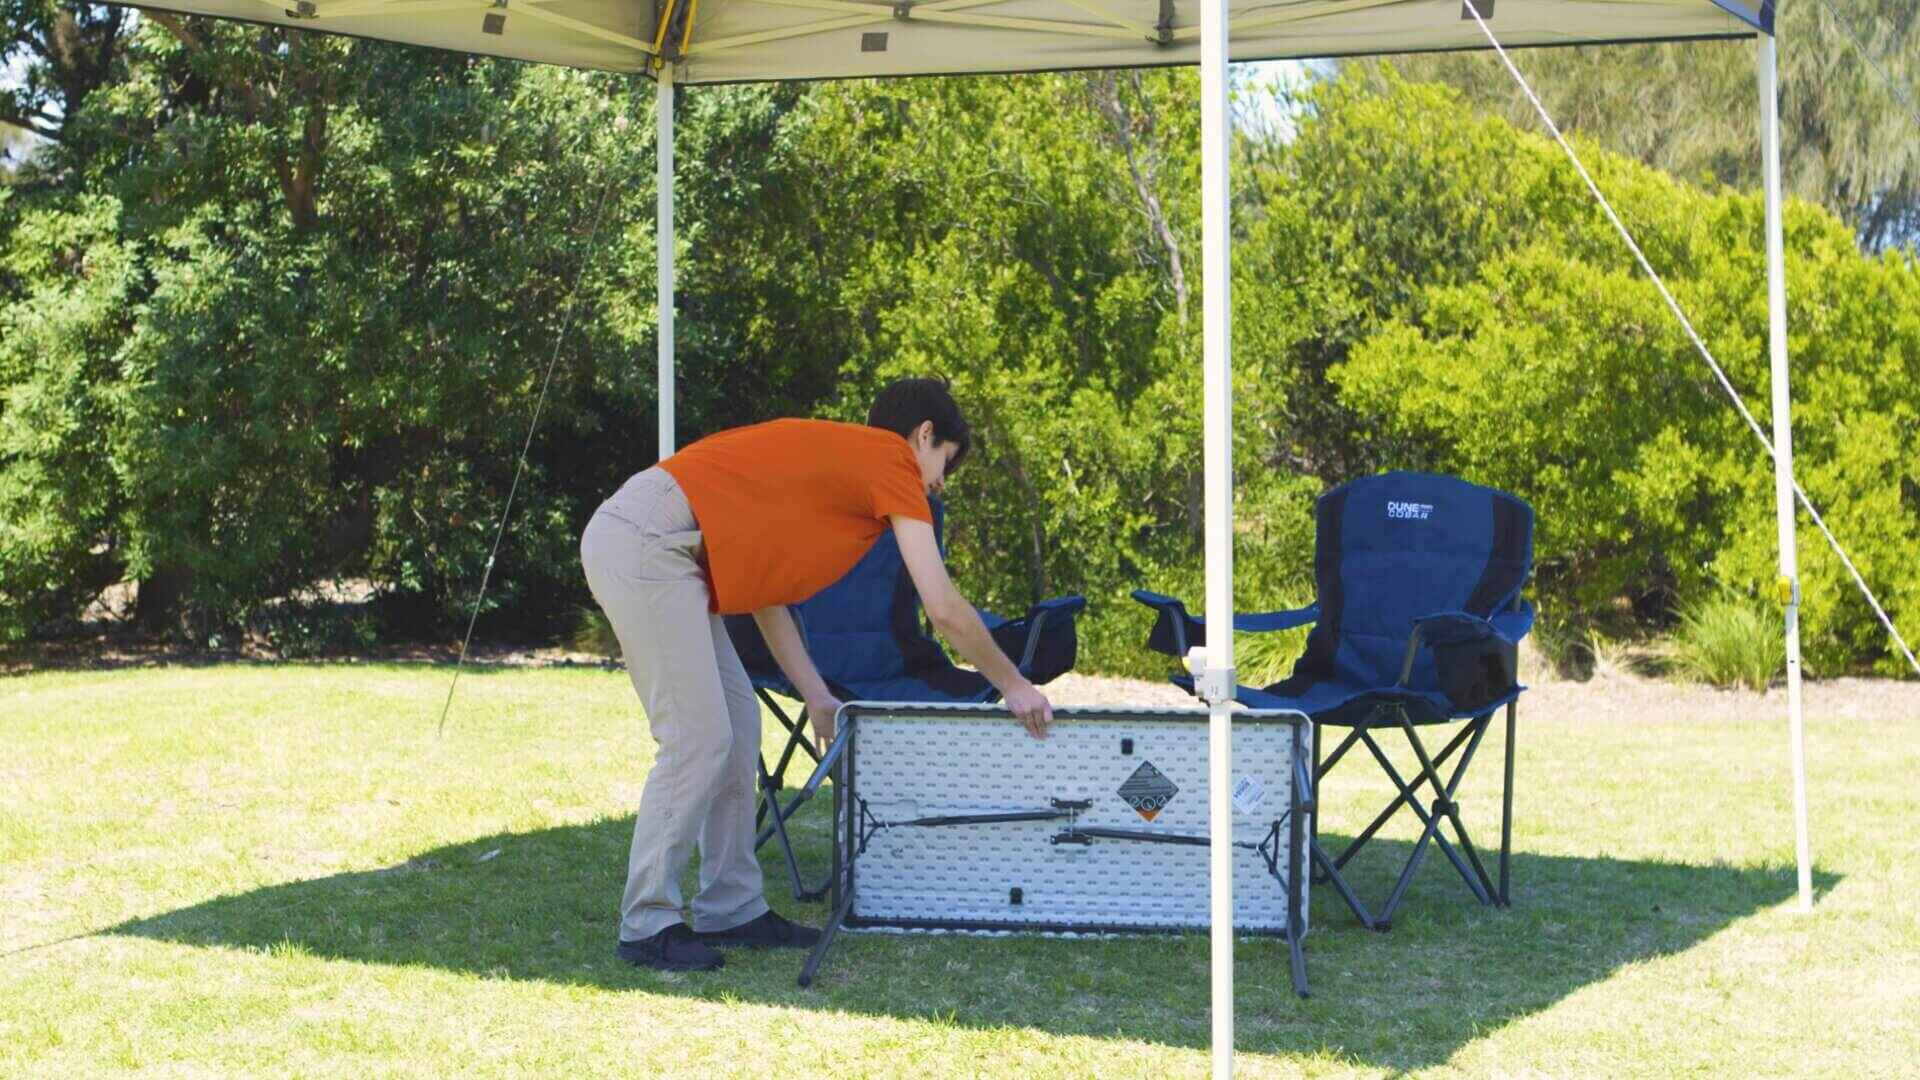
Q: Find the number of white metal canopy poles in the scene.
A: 3